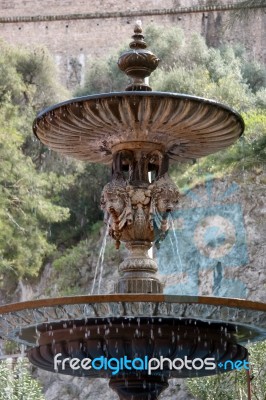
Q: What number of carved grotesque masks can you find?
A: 2